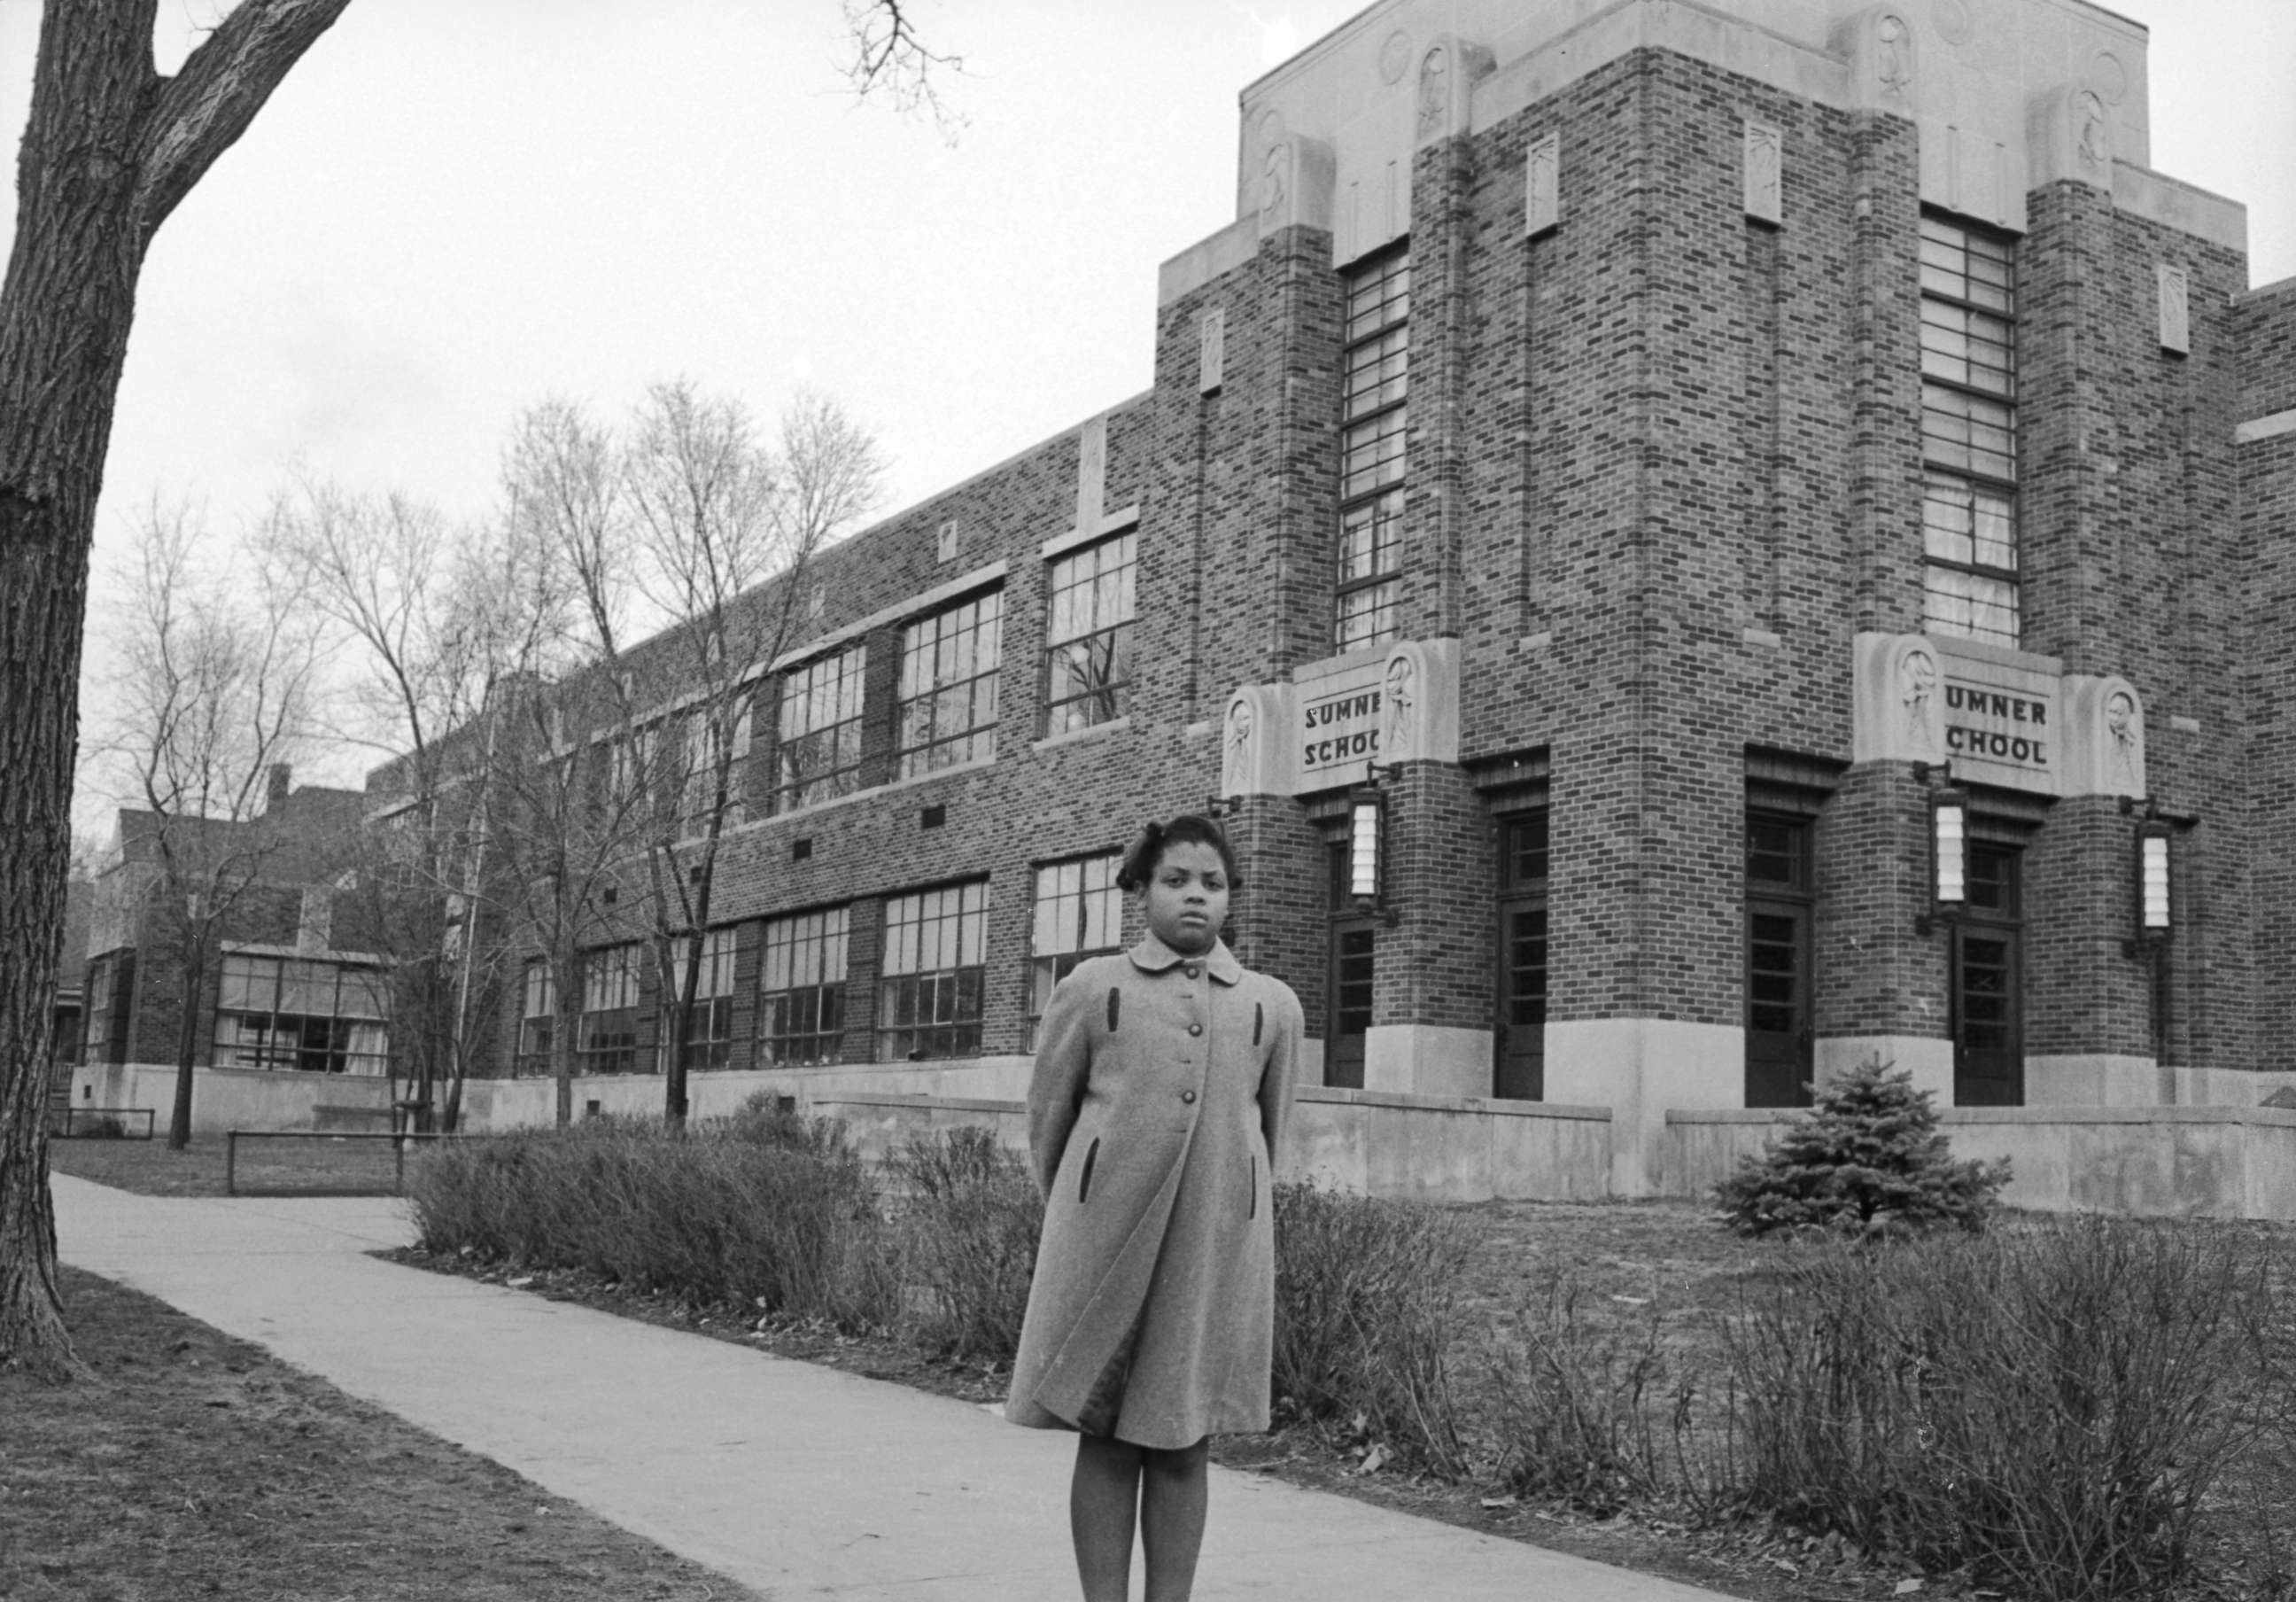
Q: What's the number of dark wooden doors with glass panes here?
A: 4